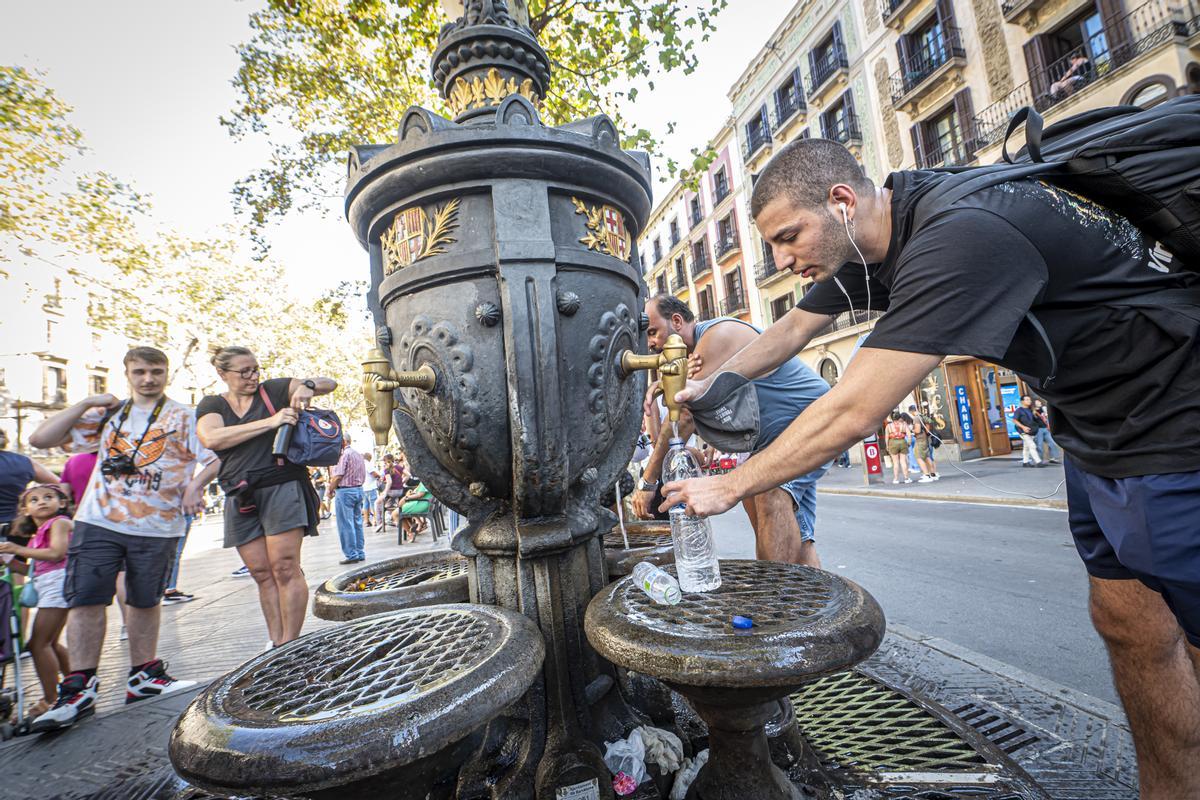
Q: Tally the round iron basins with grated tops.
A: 4